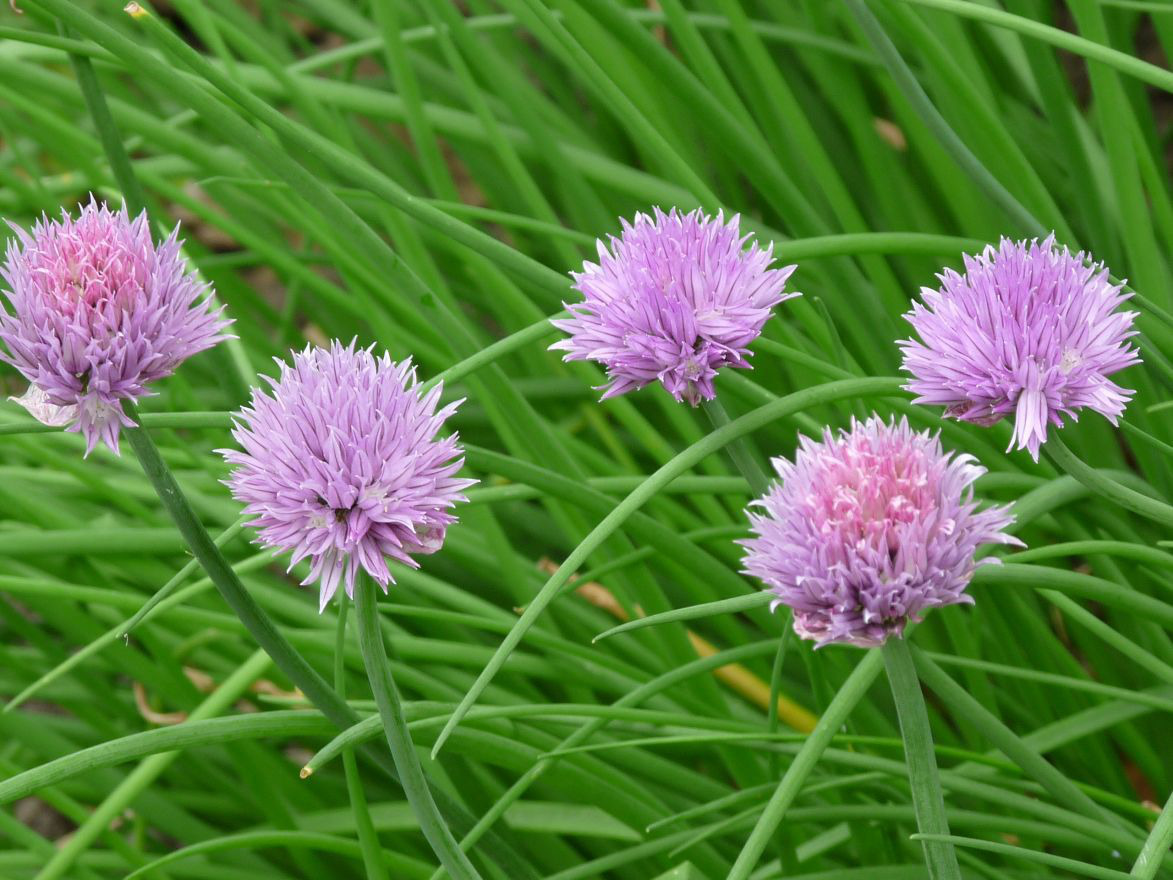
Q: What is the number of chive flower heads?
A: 5